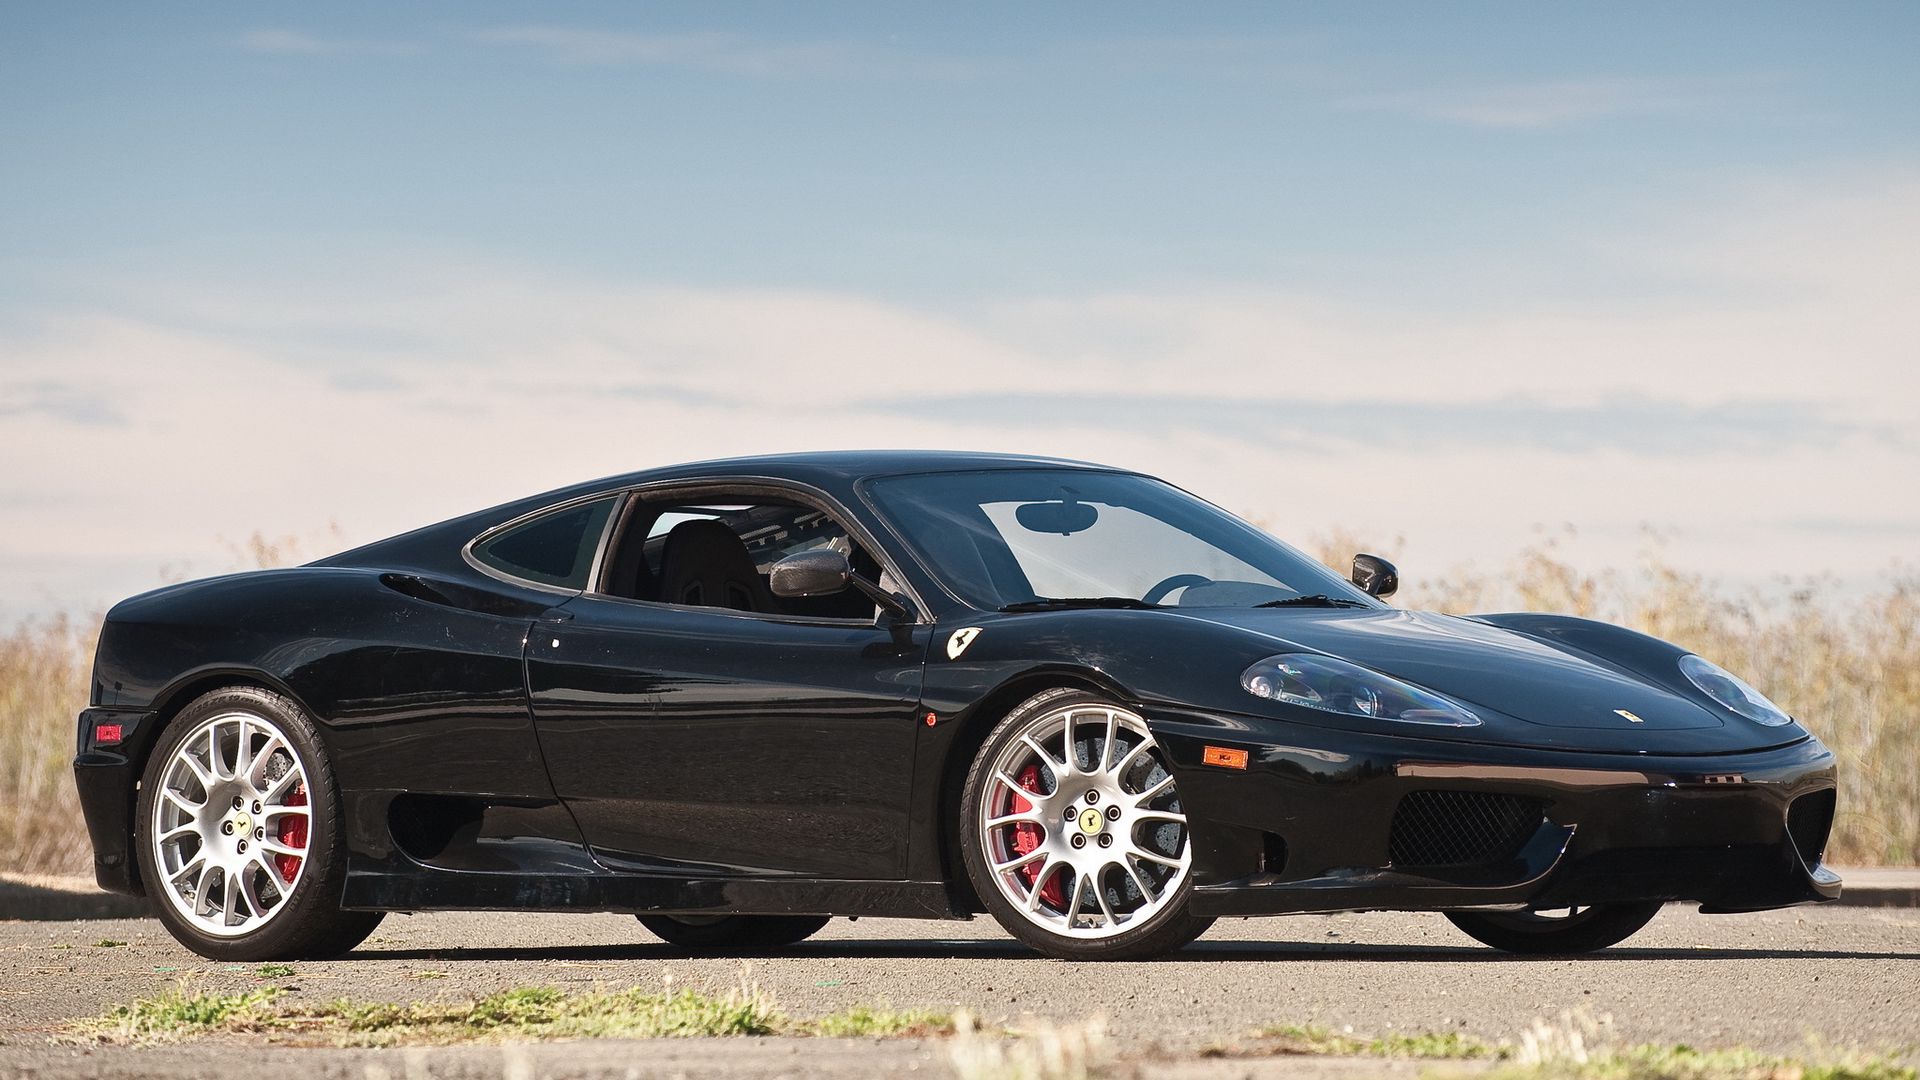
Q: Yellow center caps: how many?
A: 2